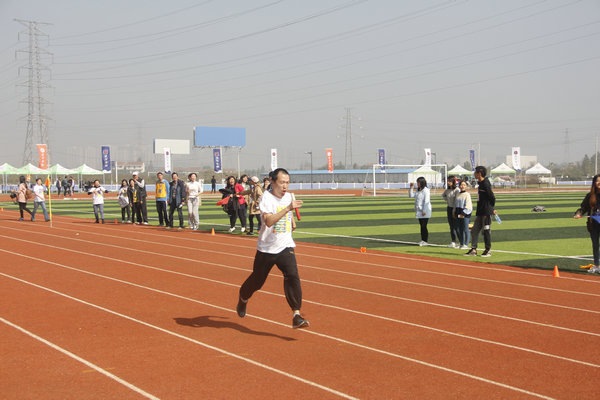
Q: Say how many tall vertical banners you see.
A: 10